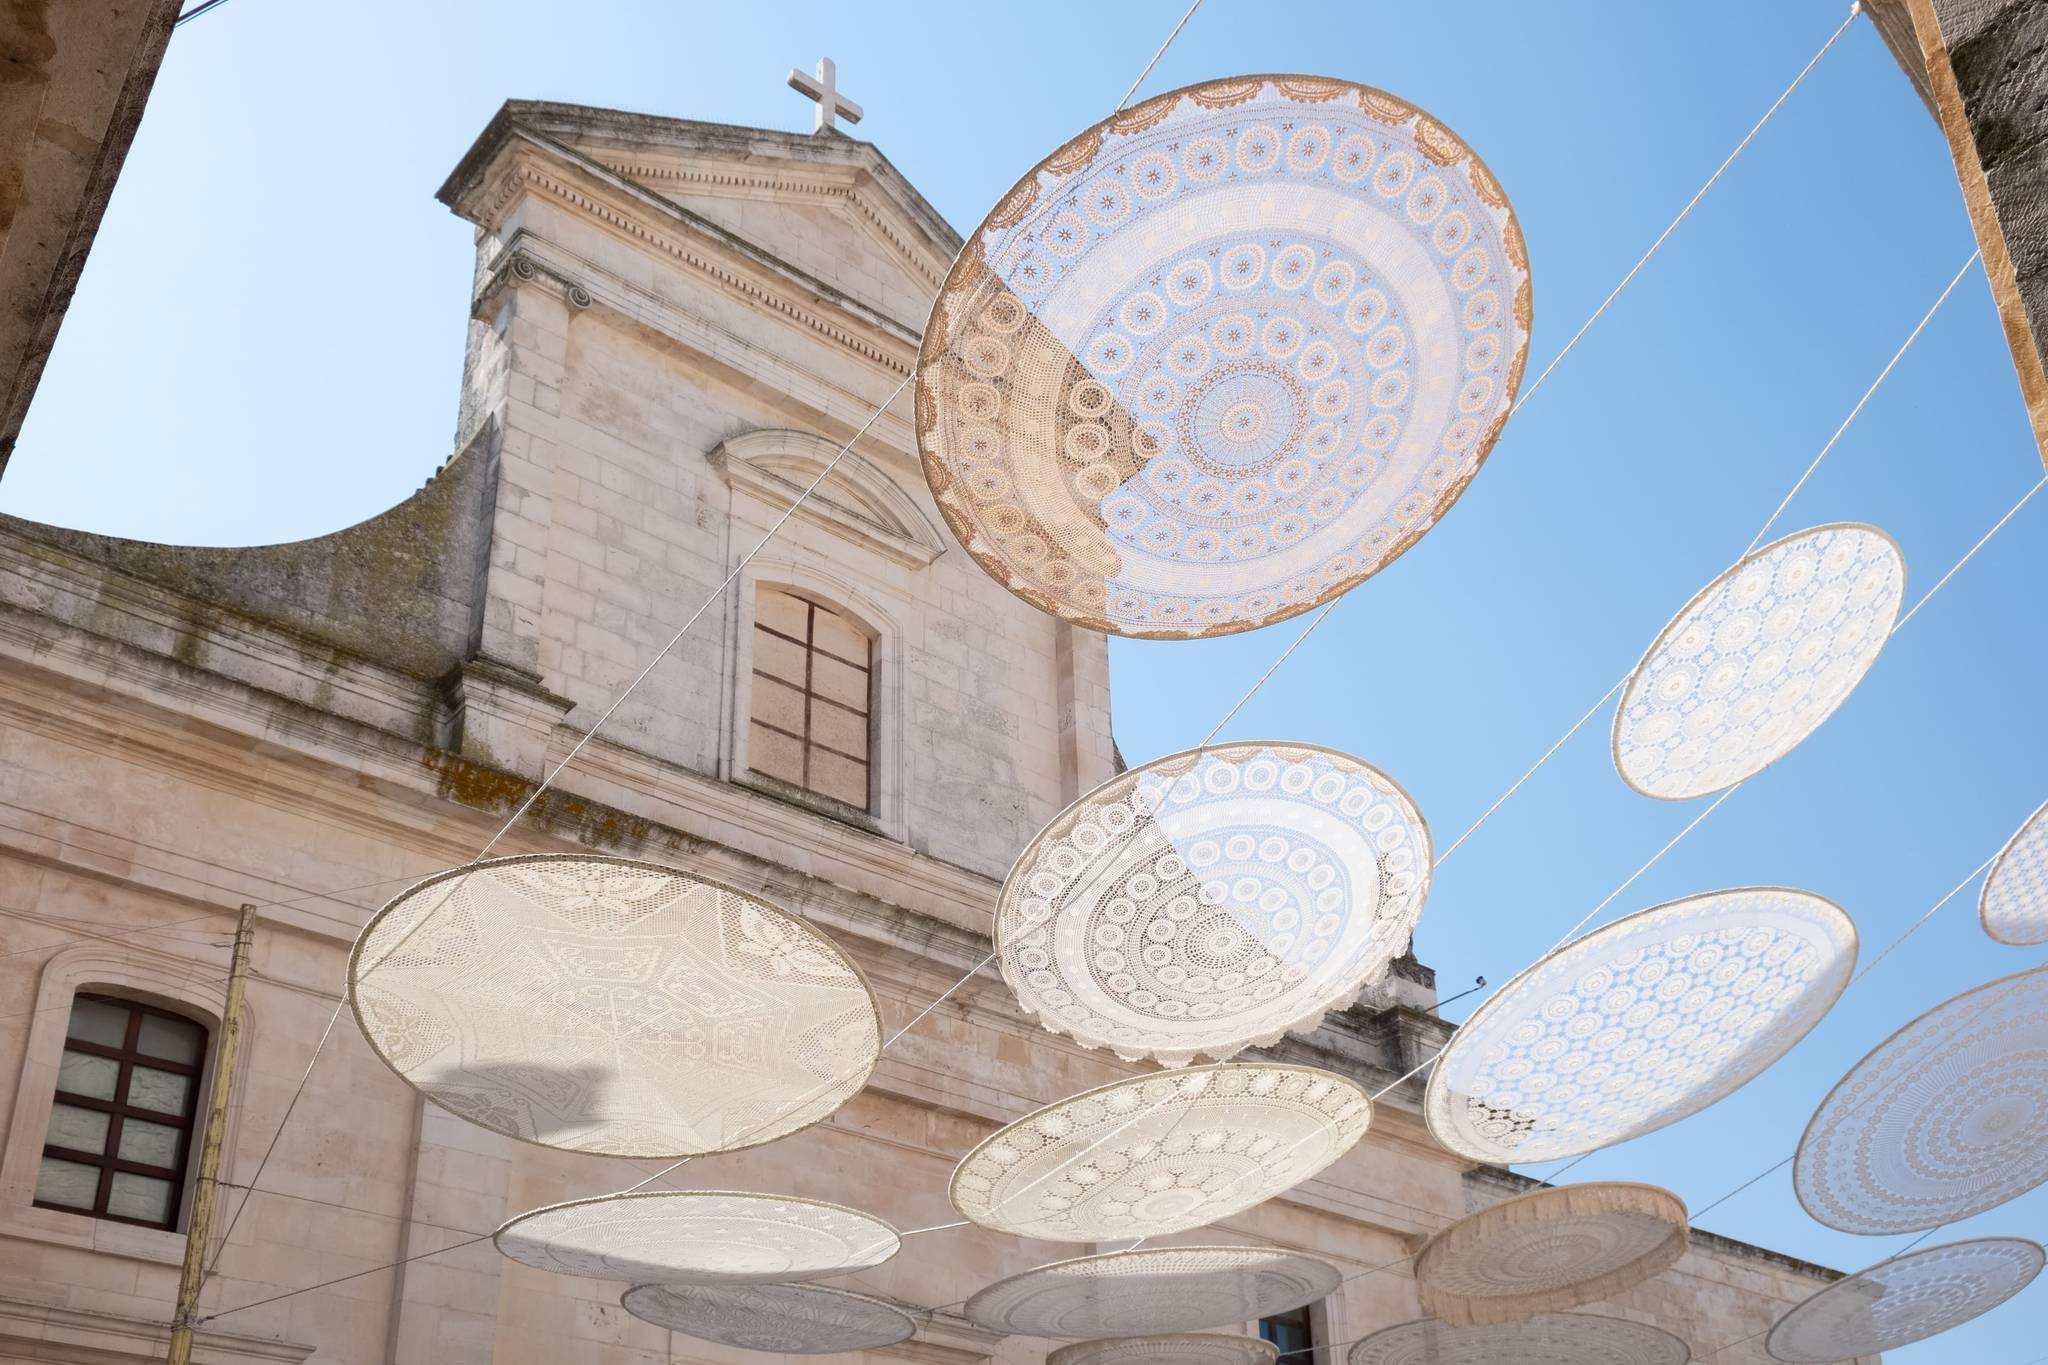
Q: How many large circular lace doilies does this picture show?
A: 15